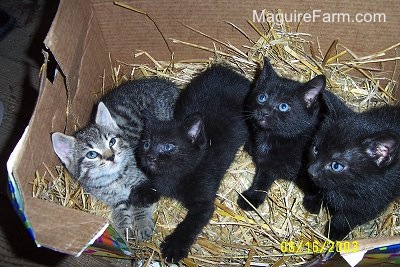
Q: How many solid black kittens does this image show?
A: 3